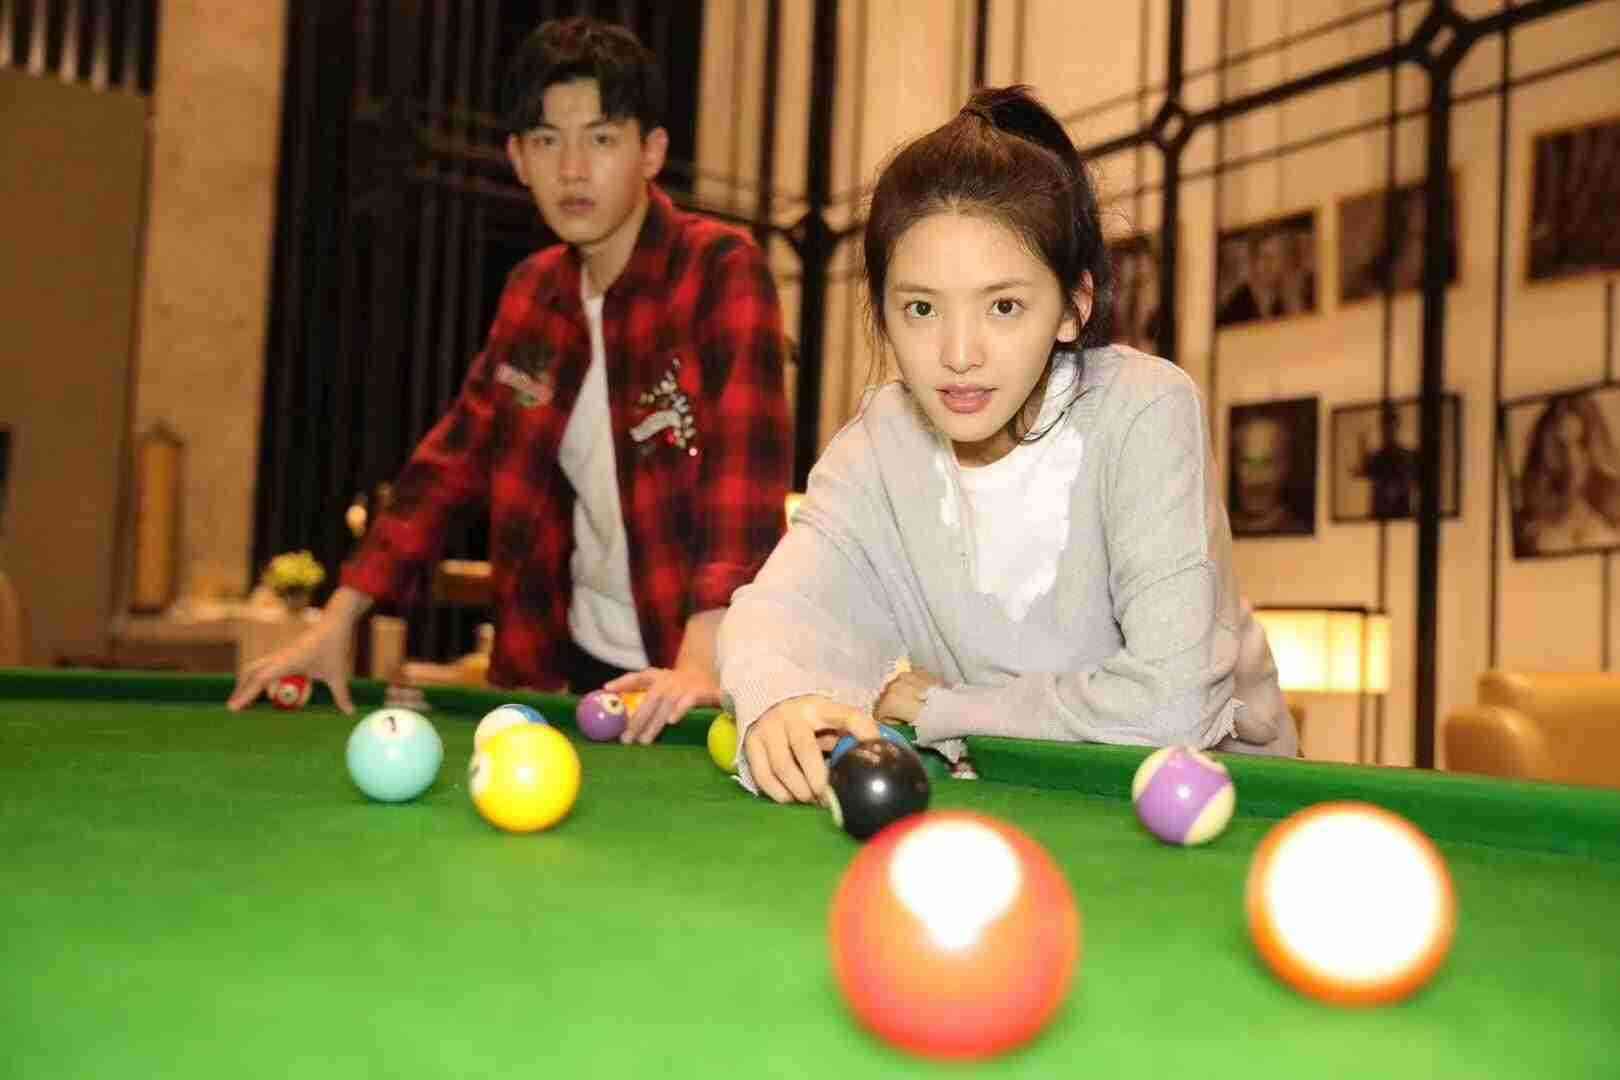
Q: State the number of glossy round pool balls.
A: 12